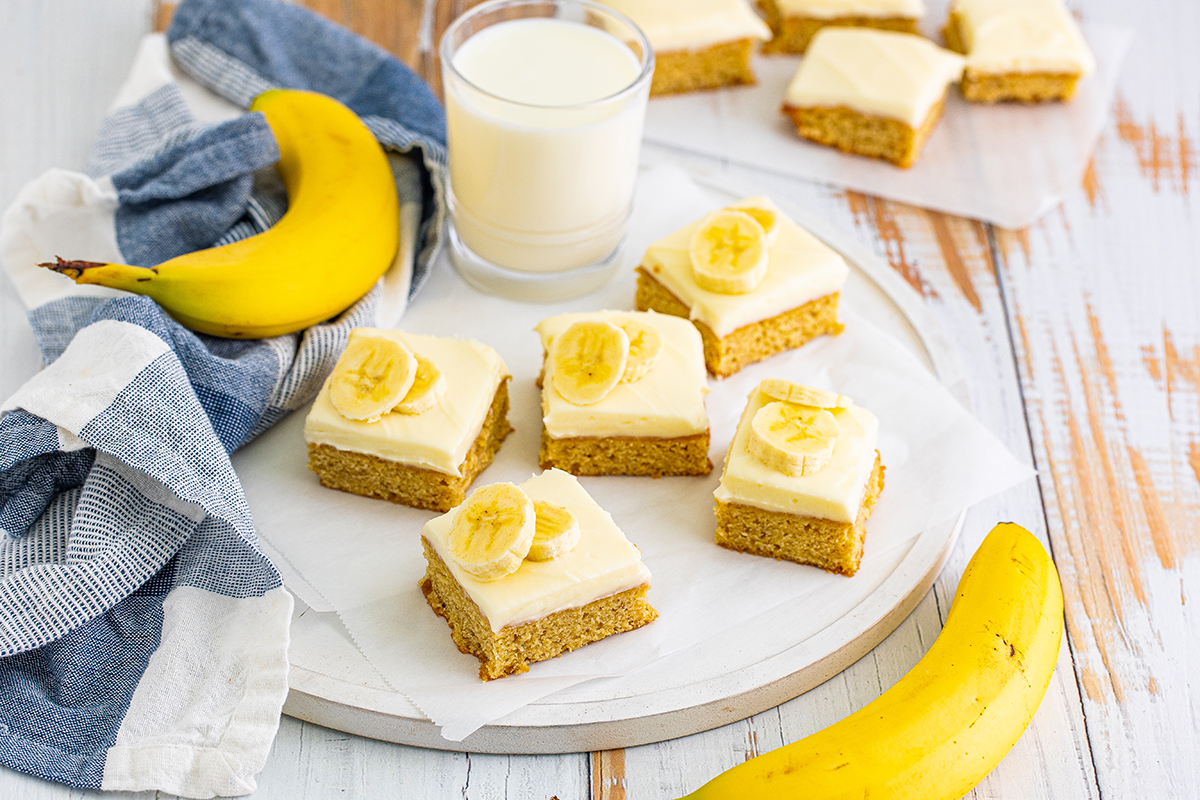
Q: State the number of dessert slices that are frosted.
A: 9